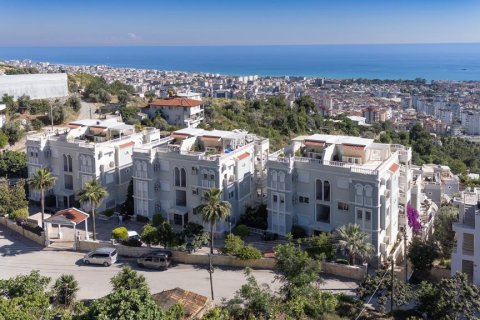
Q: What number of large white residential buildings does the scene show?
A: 3